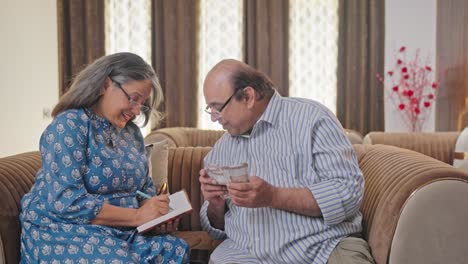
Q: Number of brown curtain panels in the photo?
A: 4